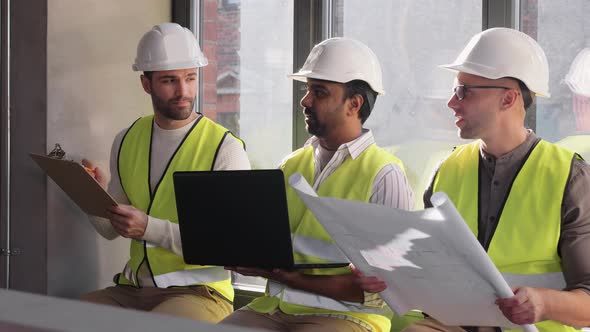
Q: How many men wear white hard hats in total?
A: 3